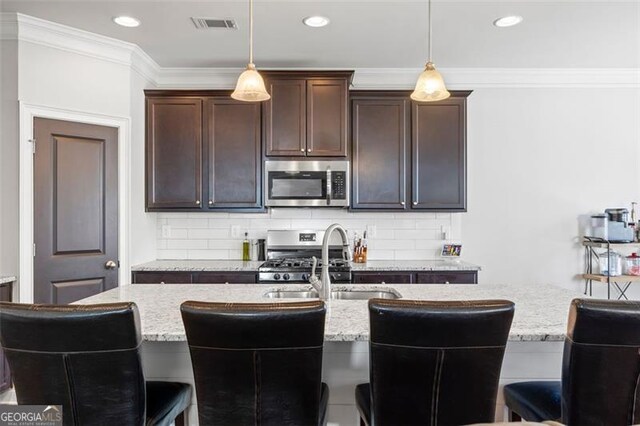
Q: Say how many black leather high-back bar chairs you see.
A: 4